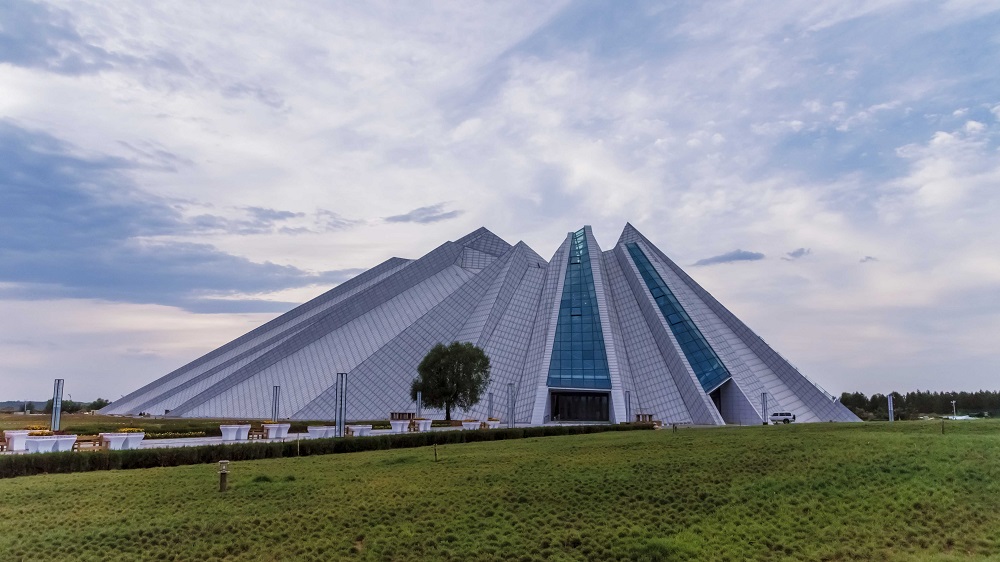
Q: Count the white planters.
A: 11